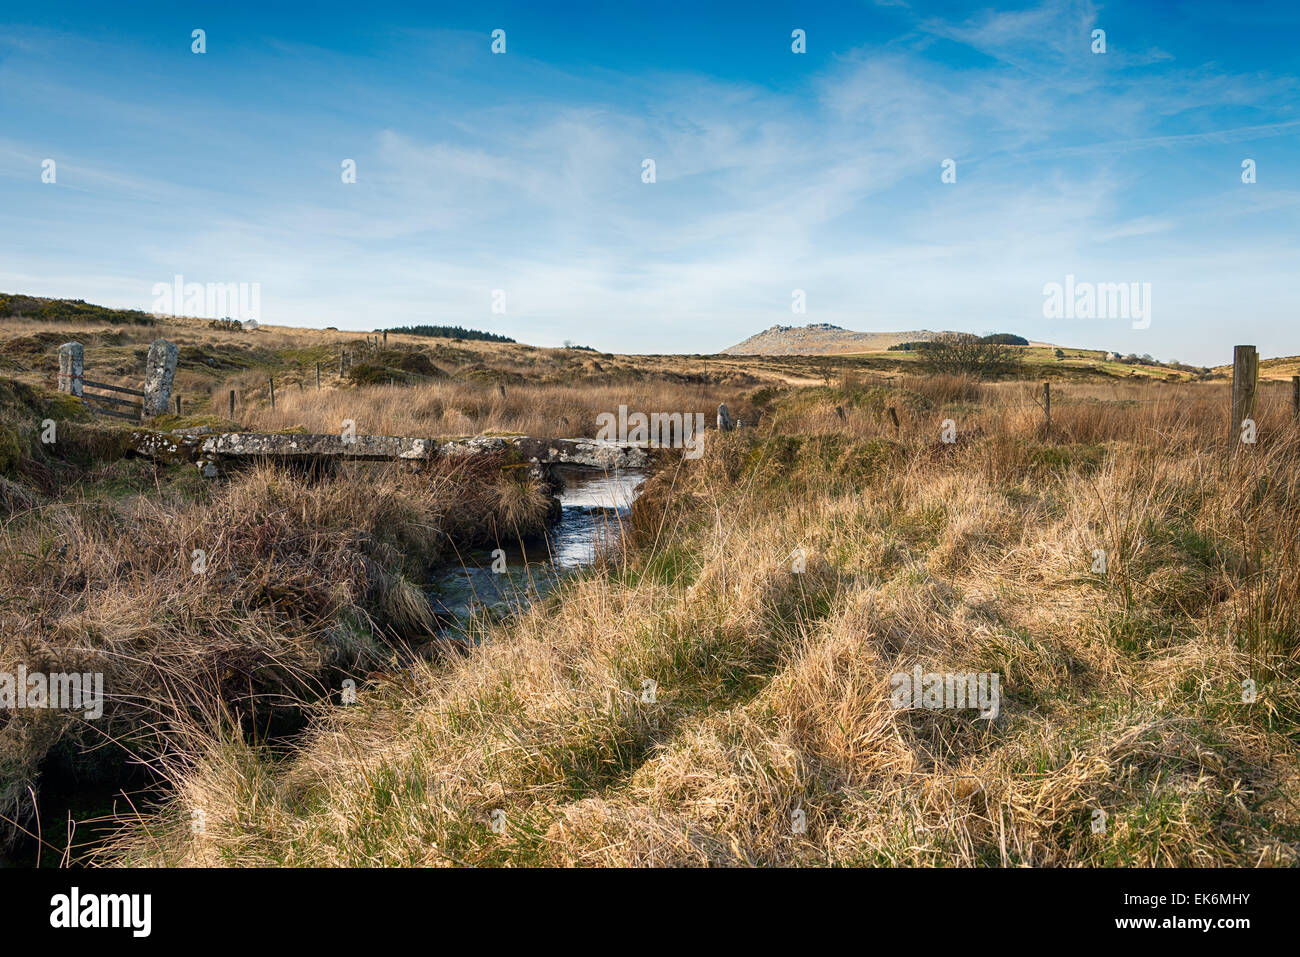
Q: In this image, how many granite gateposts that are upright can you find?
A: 2